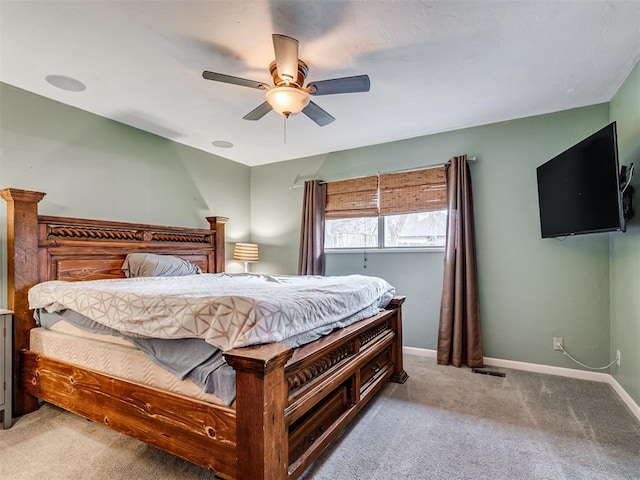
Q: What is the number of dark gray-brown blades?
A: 4